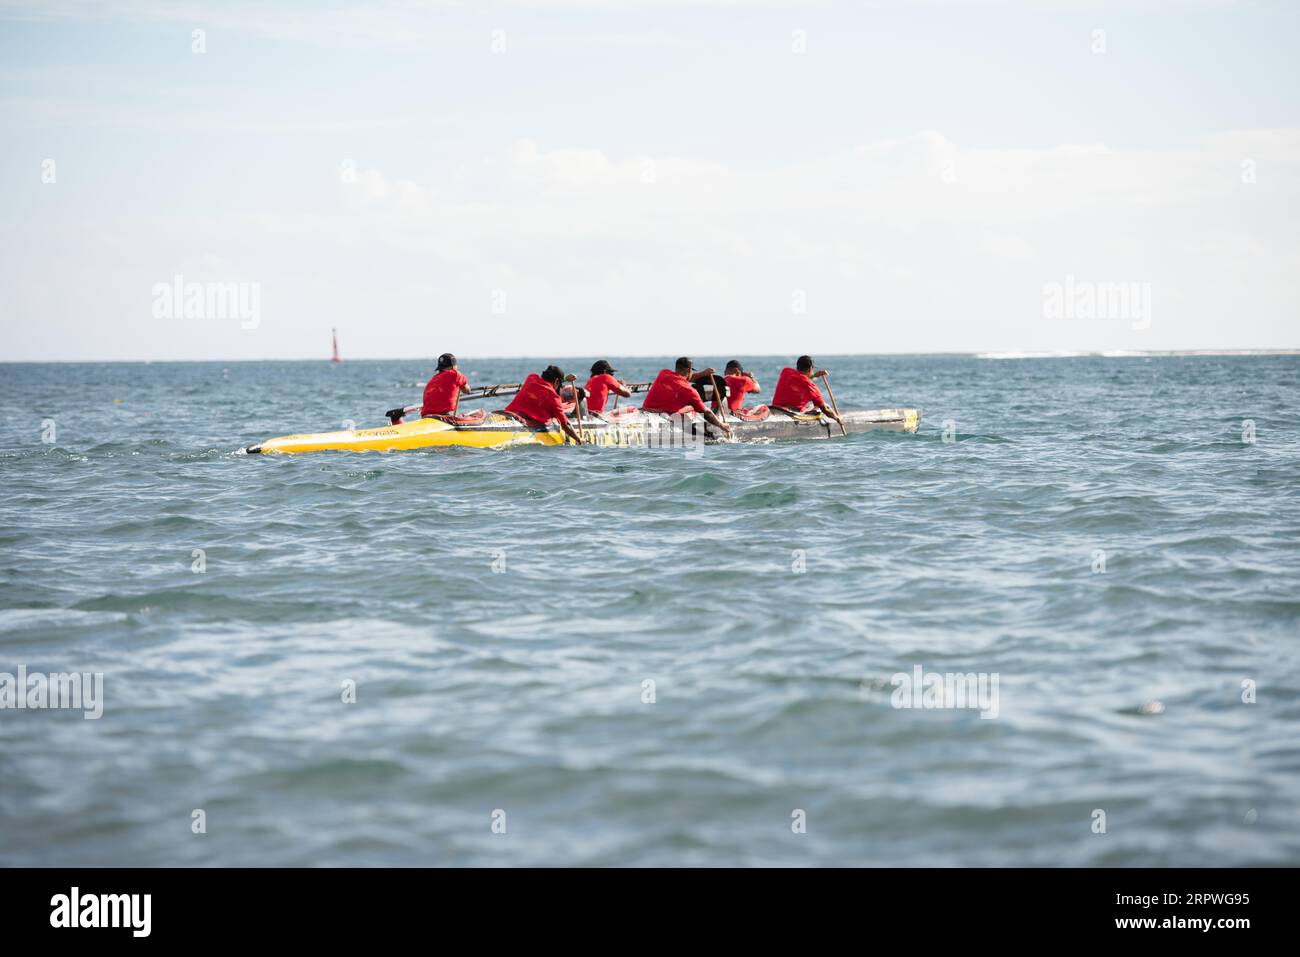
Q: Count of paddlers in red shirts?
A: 6